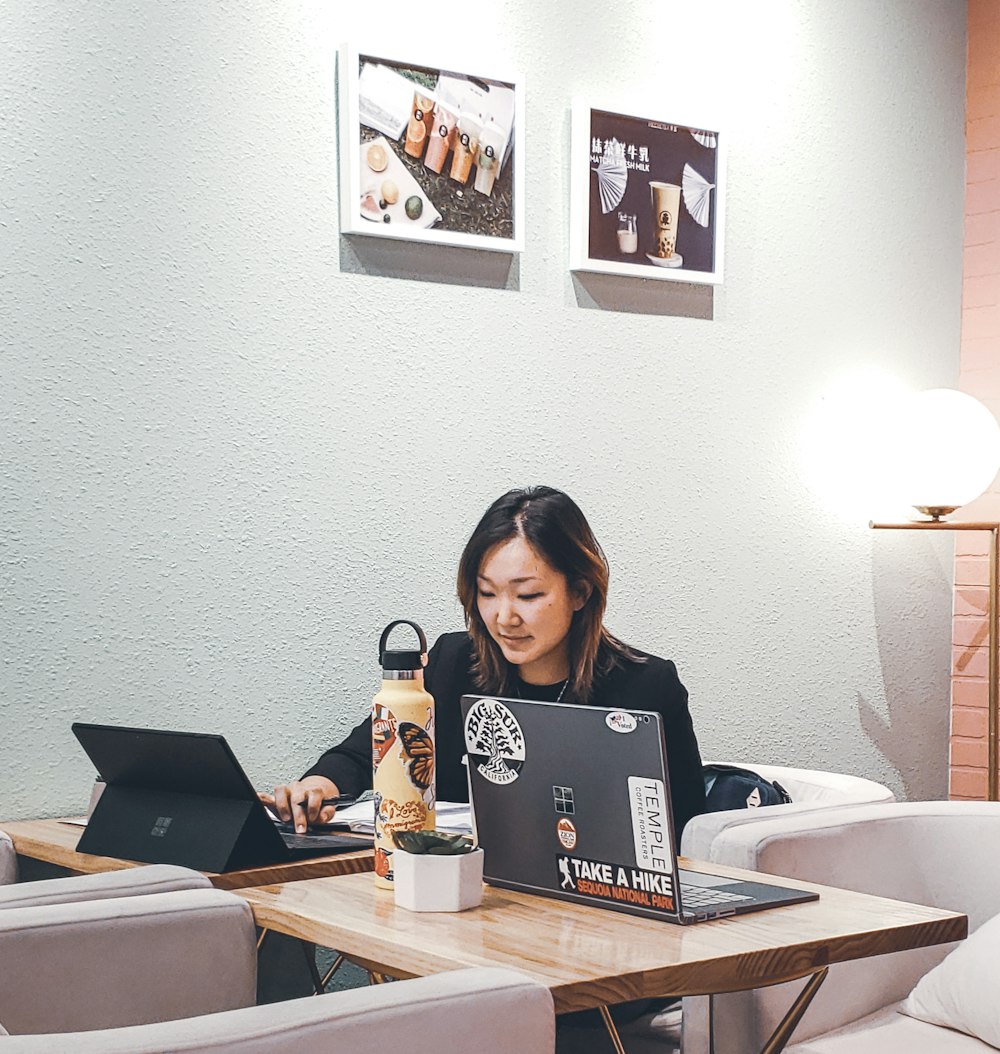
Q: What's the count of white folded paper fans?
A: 3